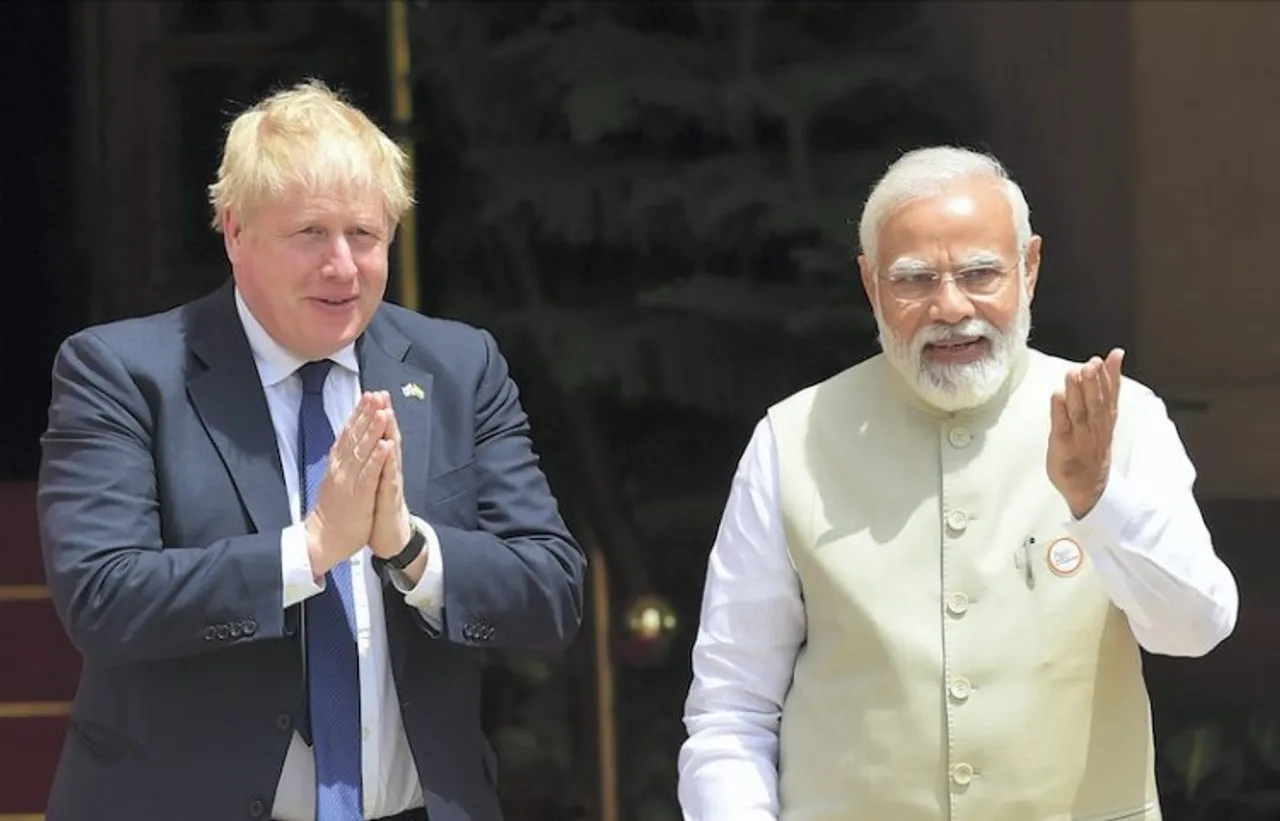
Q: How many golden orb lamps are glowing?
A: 1